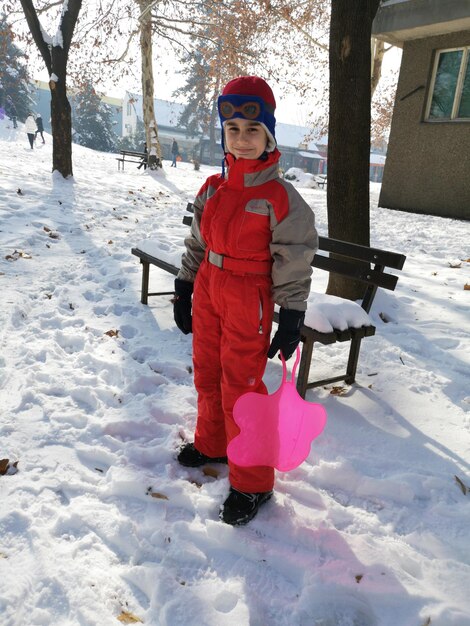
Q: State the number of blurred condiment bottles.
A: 0